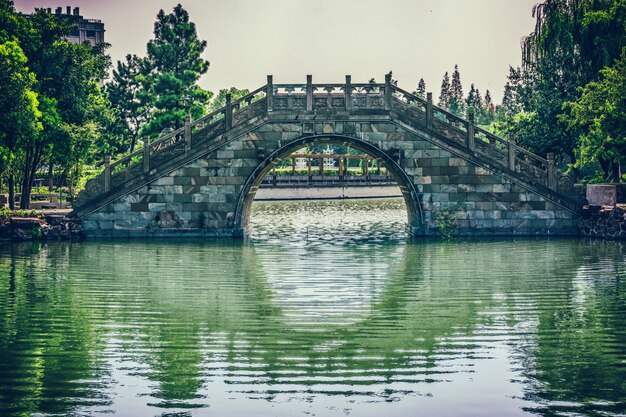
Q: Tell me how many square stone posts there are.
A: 12